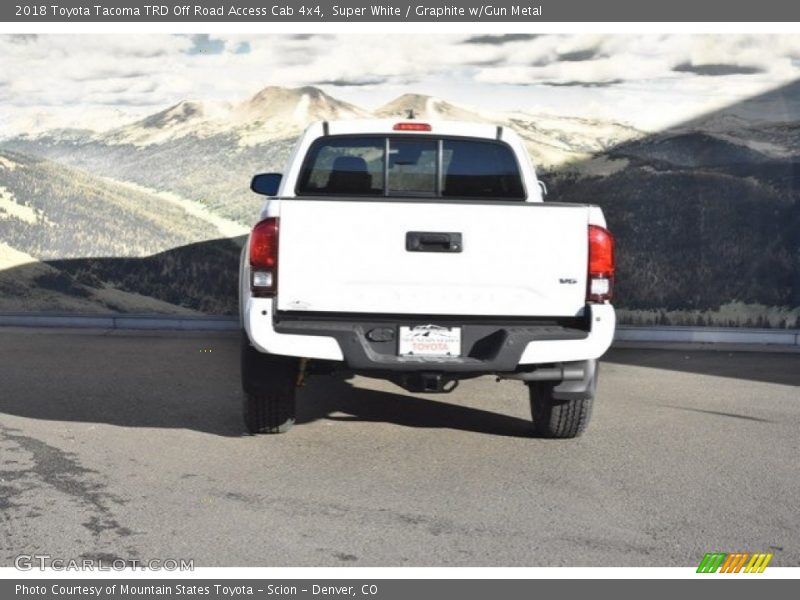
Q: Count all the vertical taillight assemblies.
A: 2